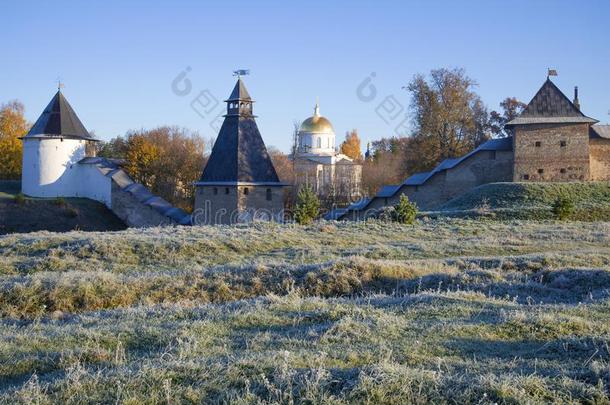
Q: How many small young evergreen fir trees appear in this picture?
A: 3